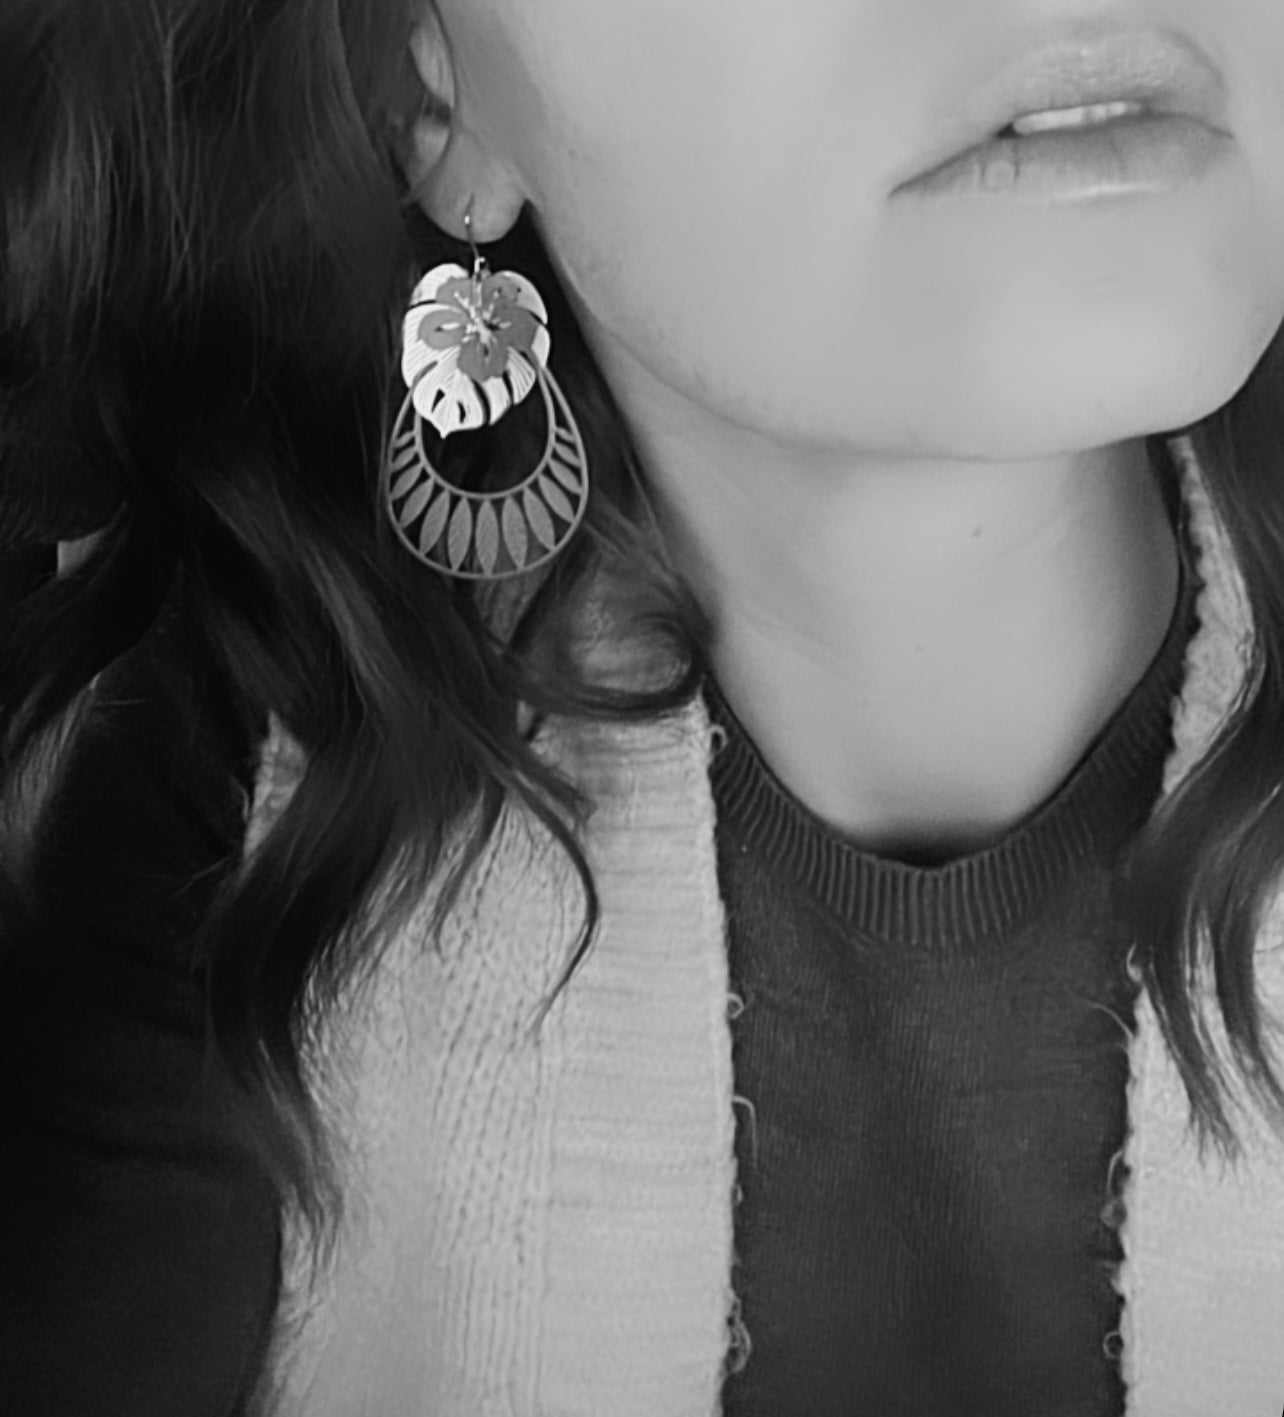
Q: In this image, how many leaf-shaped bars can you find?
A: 13